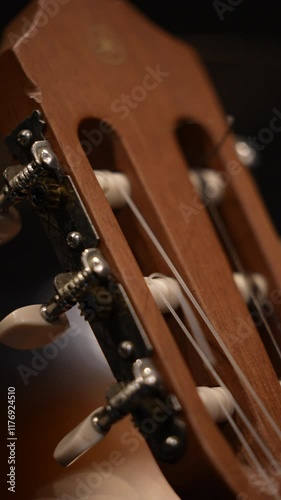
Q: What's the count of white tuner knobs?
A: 3